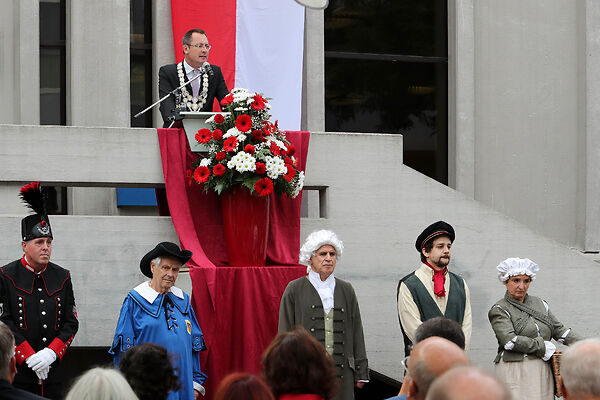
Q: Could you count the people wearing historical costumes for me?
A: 5